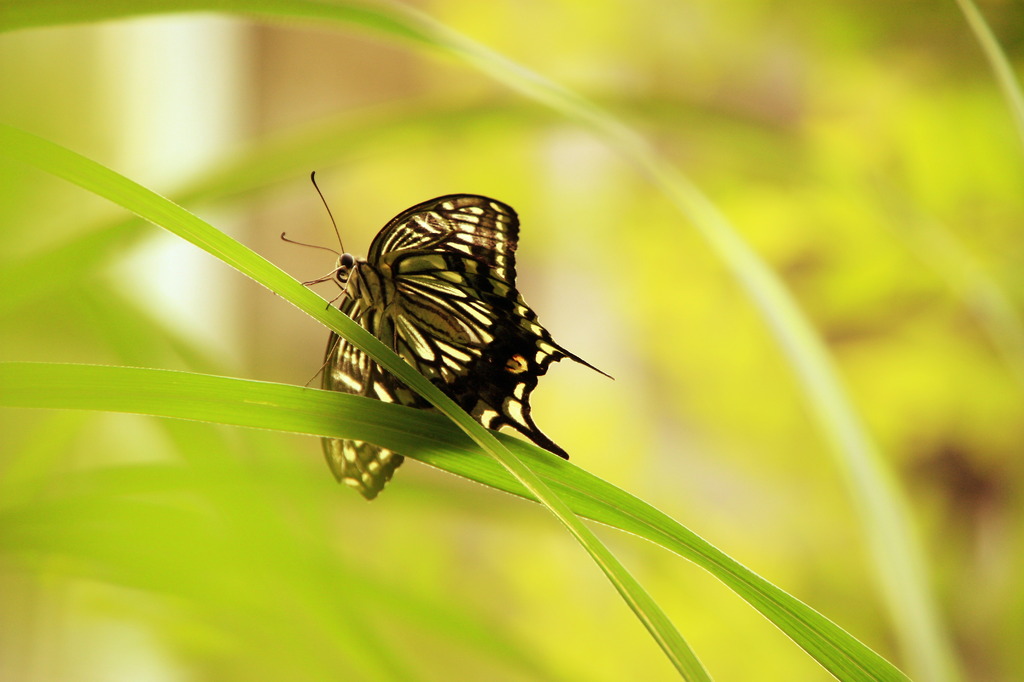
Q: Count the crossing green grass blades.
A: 2